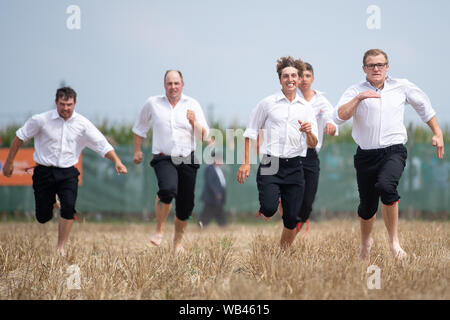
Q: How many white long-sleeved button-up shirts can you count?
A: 5